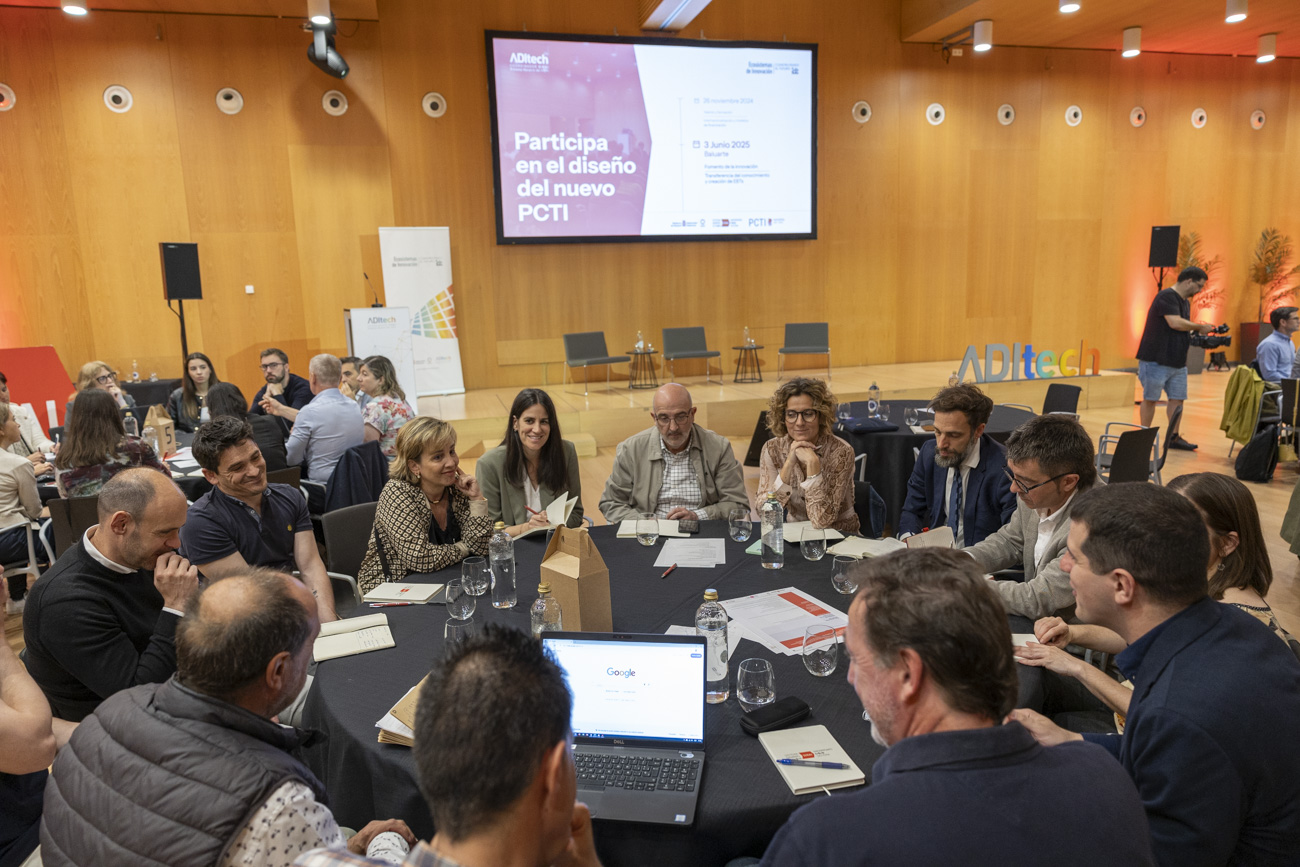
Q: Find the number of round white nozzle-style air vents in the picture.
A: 12